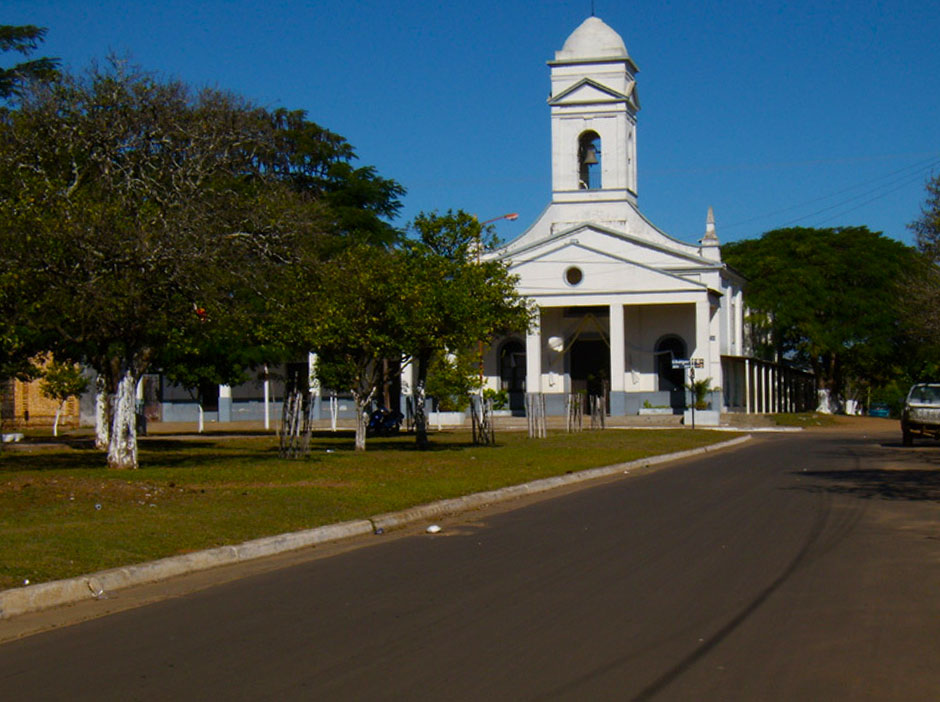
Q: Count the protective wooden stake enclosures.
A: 5